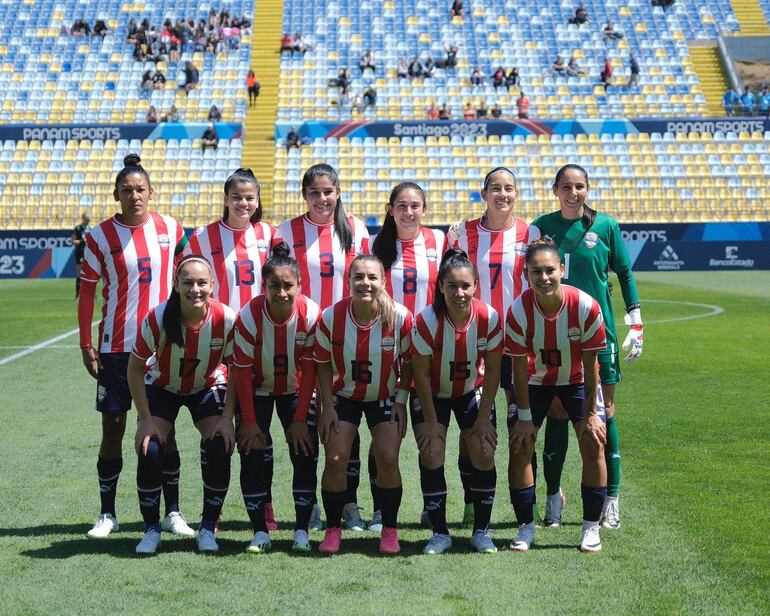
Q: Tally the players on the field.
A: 11